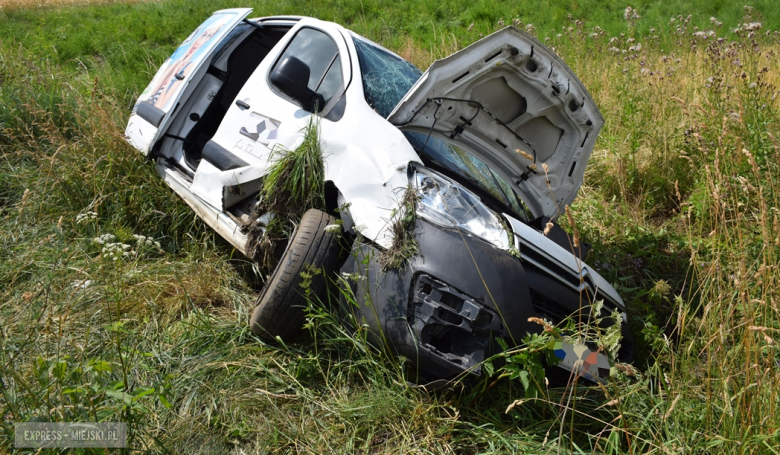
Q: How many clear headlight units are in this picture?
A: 1